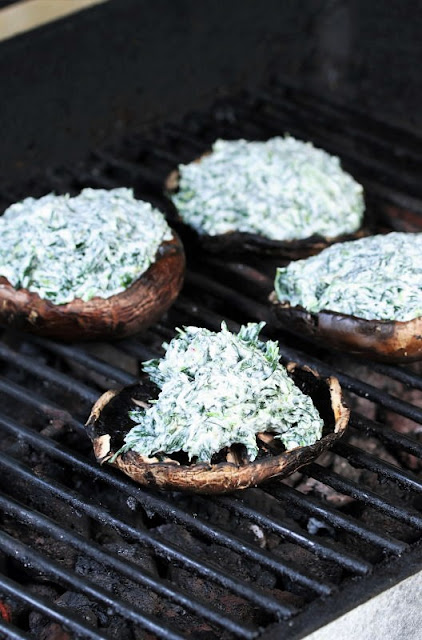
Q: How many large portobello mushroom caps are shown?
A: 4